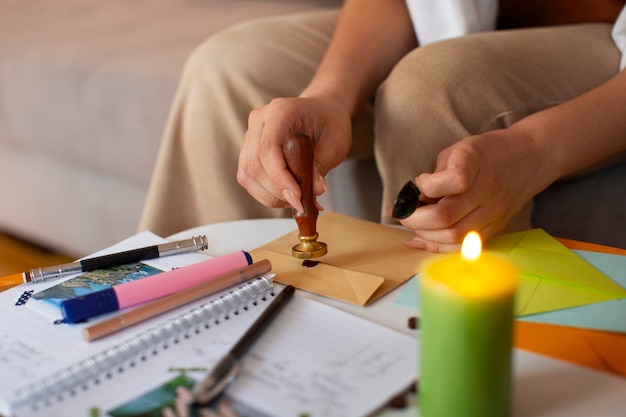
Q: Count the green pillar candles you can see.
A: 1